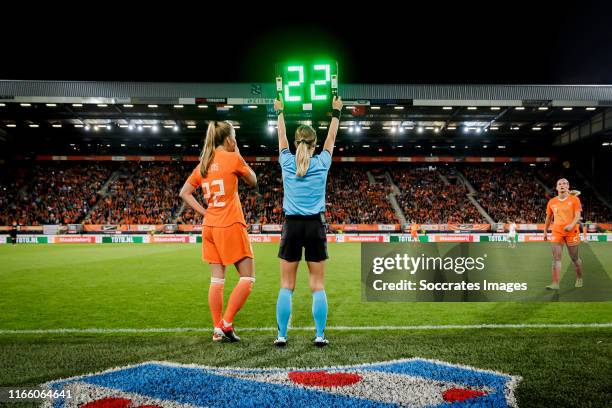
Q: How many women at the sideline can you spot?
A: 2